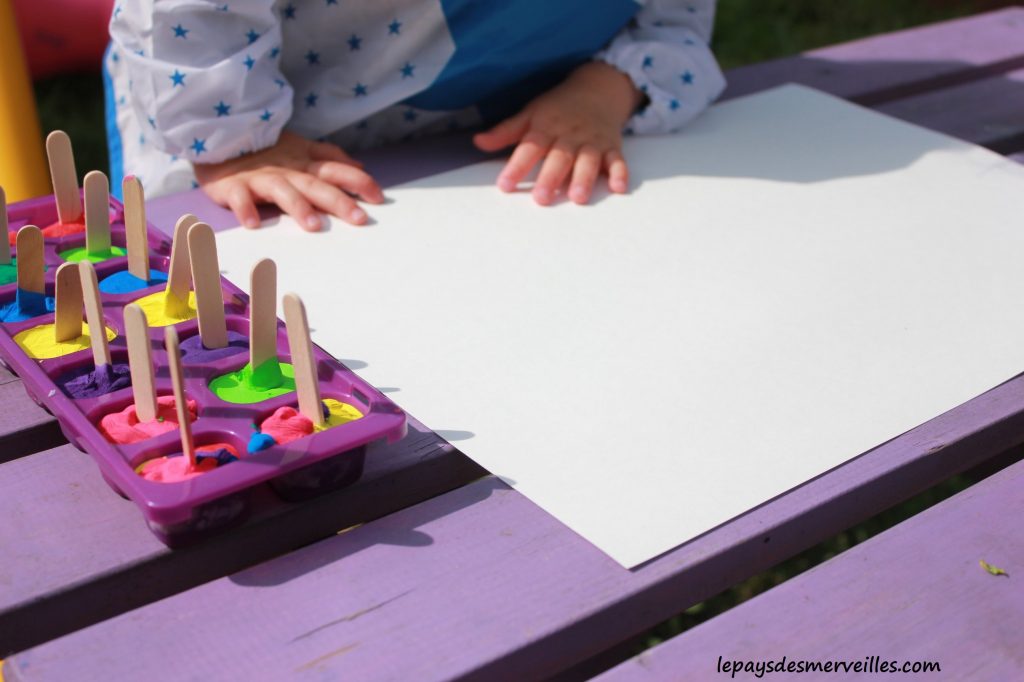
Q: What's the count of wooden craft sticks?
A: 13